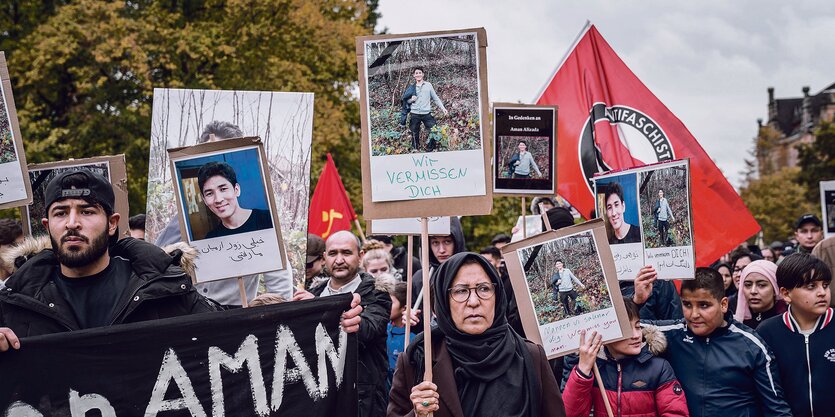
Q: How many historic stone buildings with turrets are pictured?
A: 1